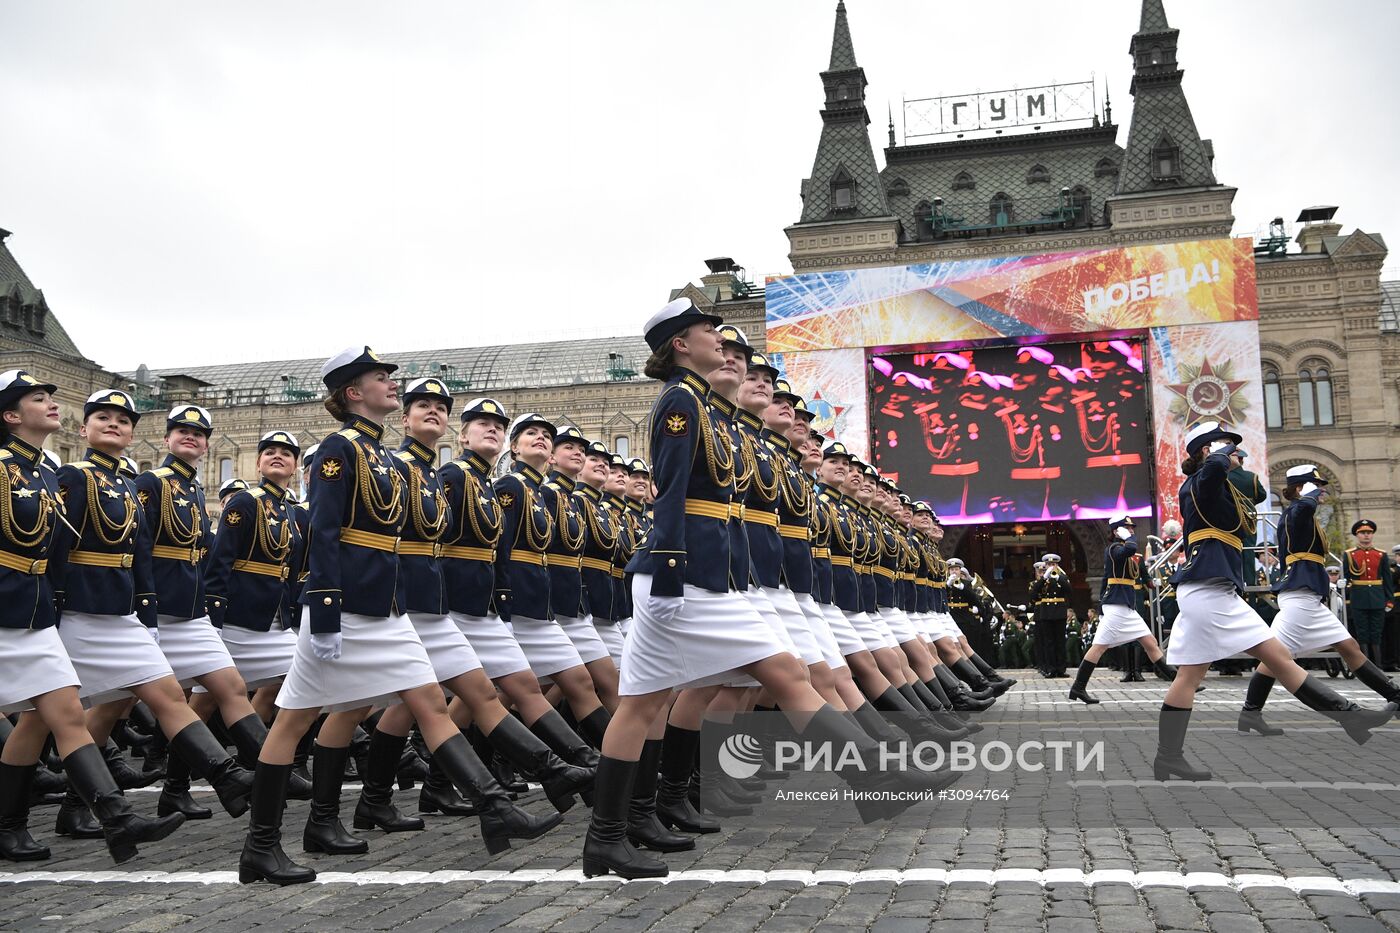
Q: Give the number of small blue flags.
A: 0